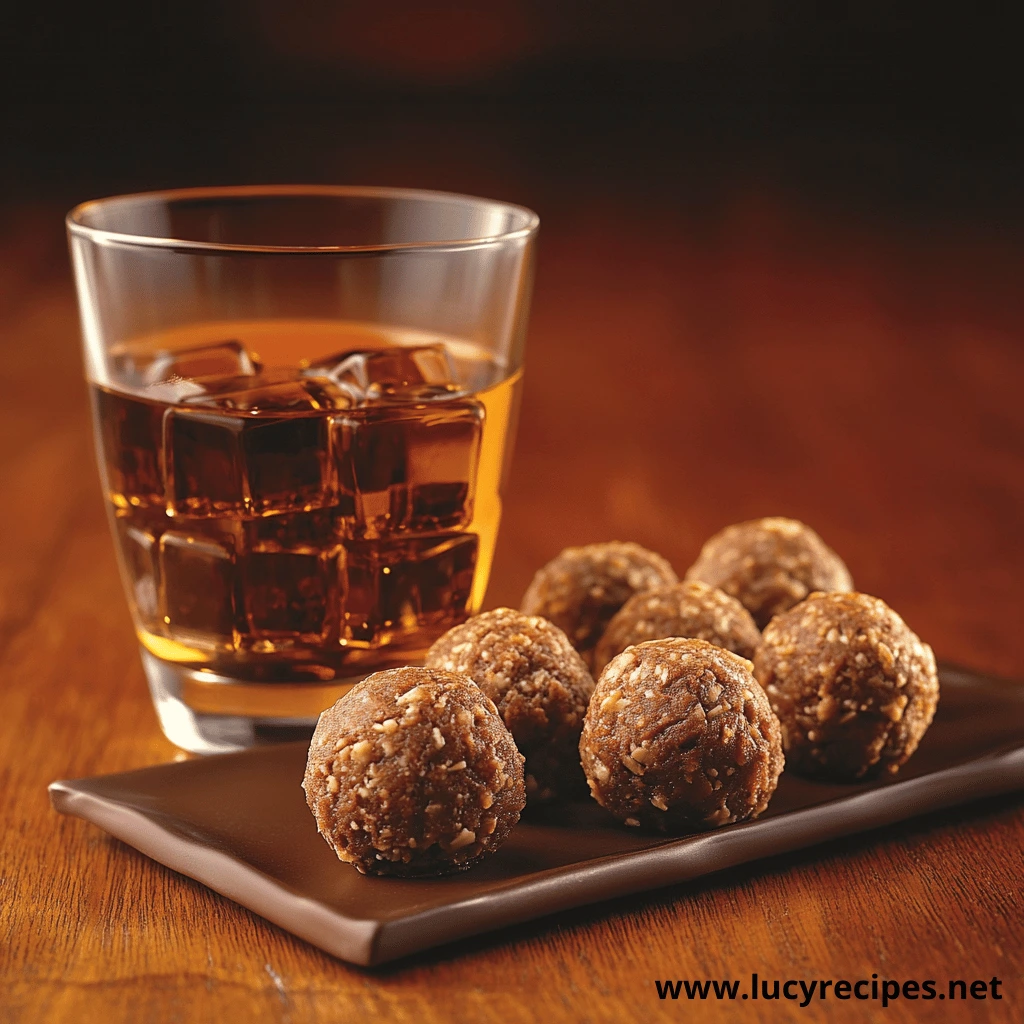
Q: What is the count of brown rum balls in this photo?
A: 7